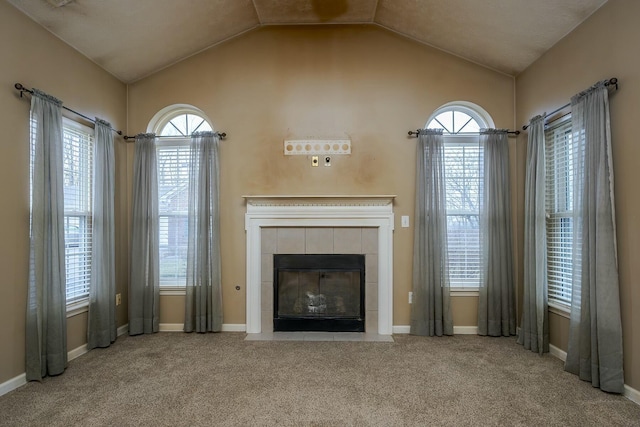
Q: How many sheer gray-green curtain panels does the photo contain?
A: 8